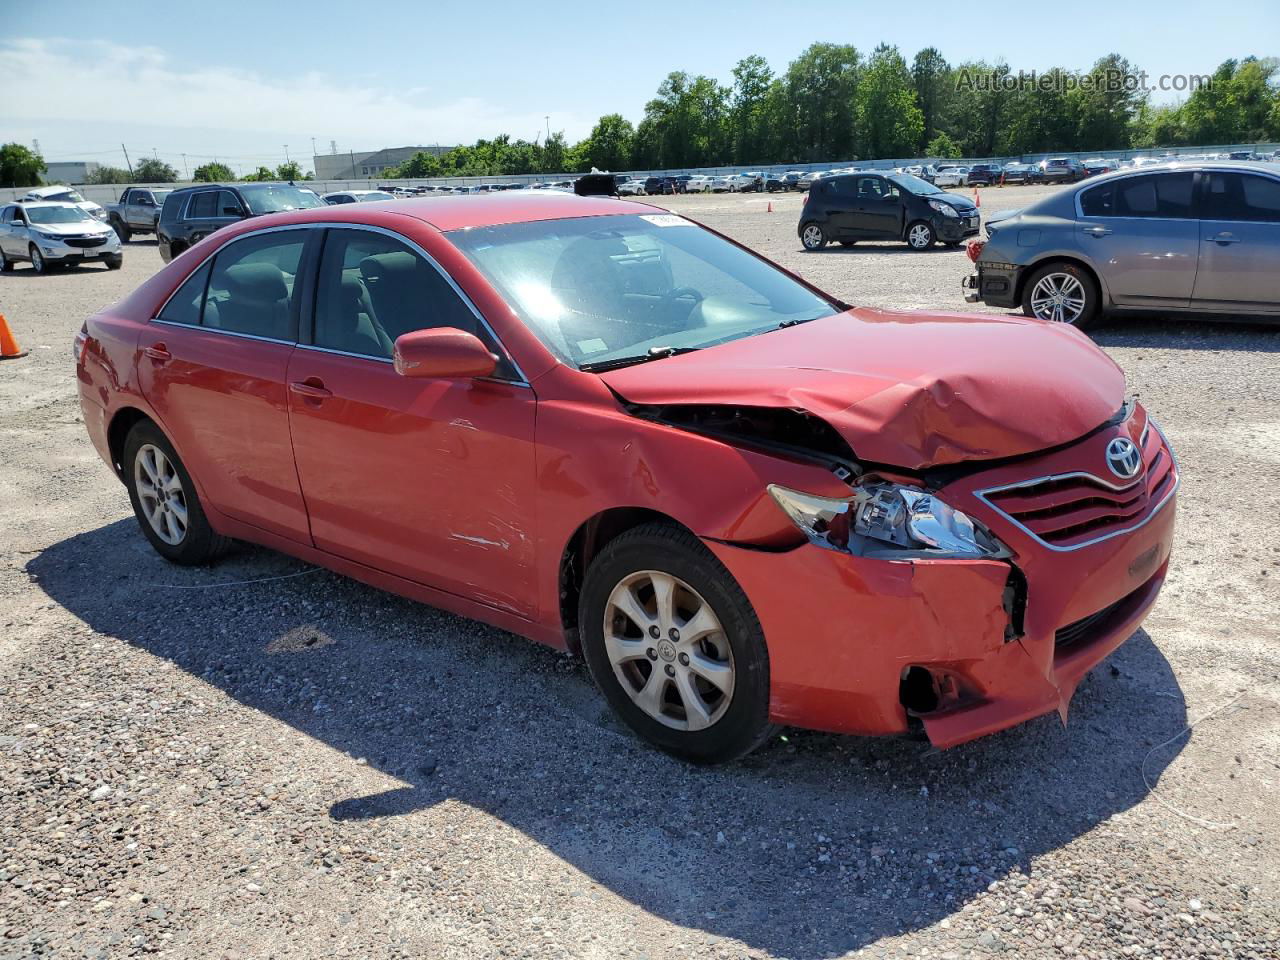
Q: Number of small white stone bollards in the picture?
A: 0